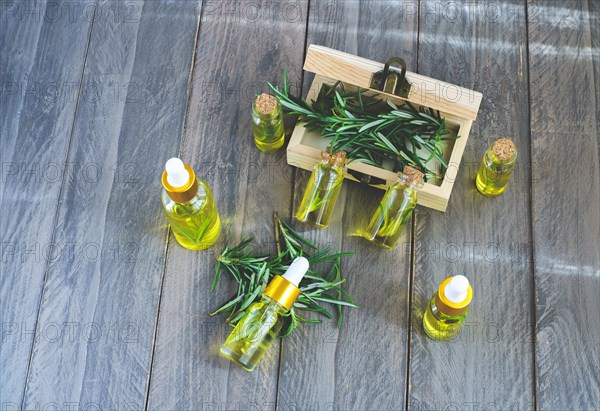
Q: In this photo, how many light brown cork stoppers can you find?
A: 4